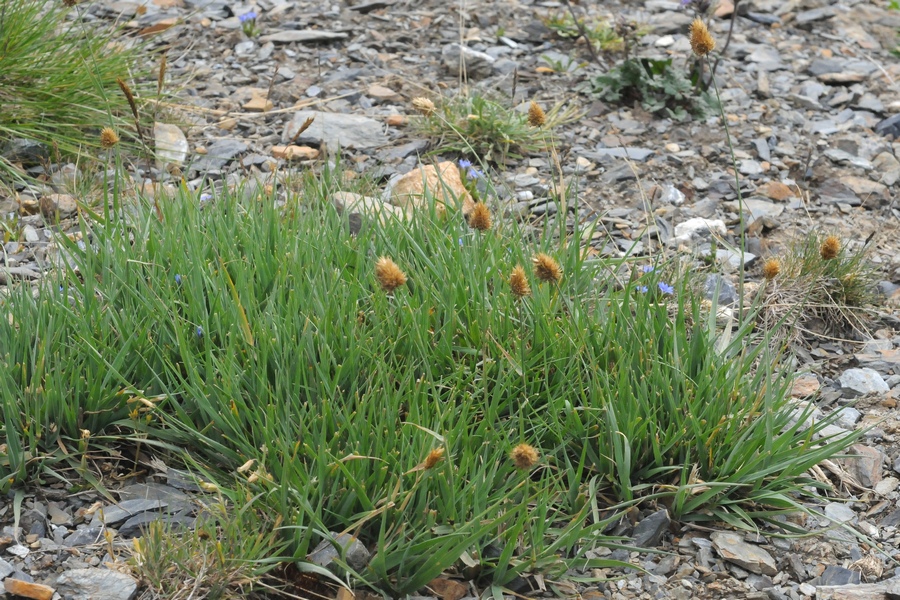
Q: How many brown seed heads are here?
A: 12